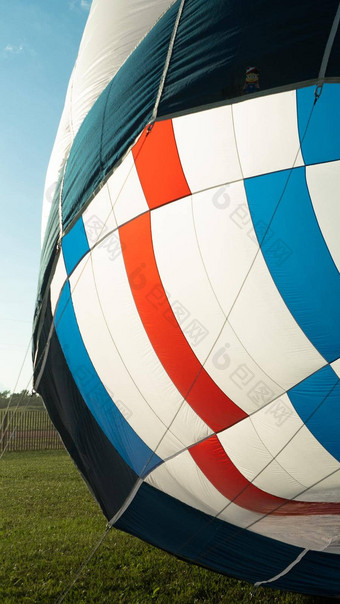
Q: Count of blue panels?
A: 5